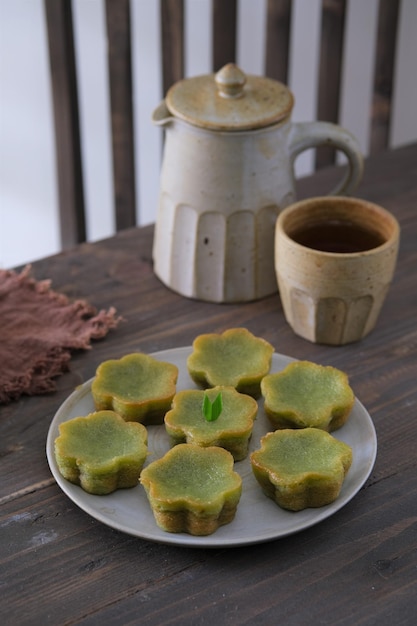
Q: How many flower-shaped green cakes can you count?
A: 7